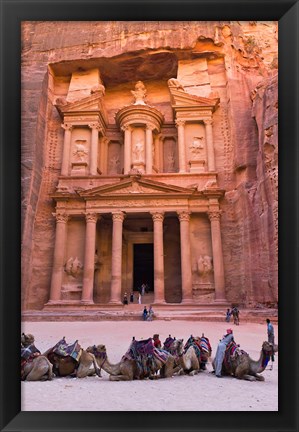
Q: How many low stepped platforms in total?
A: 1